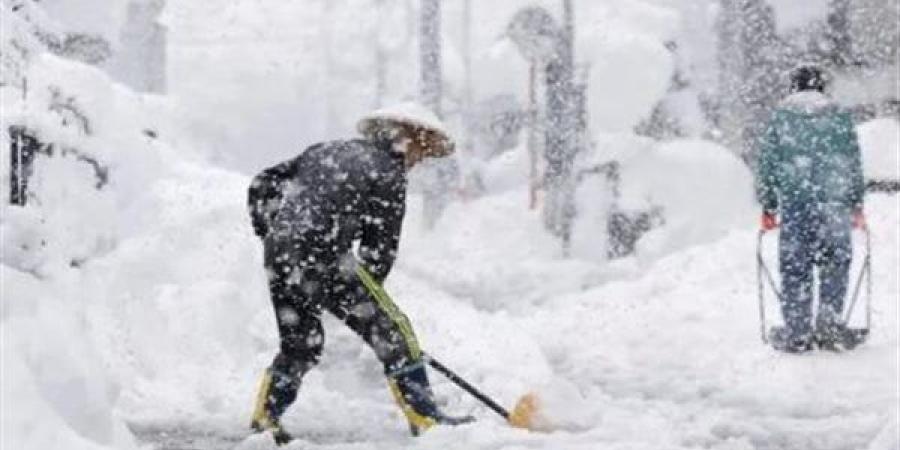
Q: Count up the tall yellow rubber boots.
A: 2